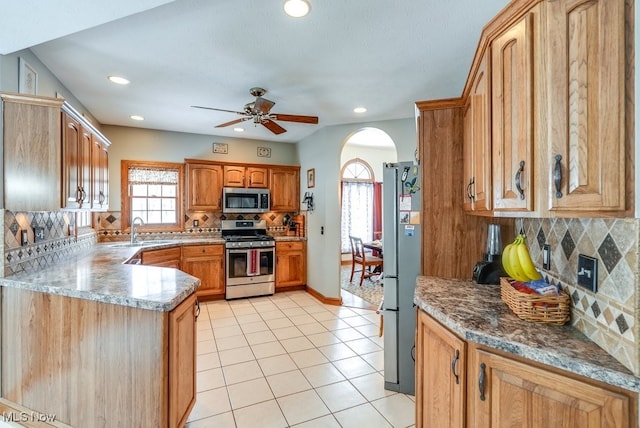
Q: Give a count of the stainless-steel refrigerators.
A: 1